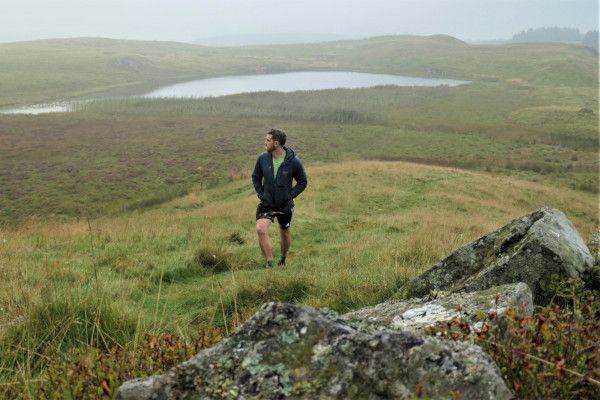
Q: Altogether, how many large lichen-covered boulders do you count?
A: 3